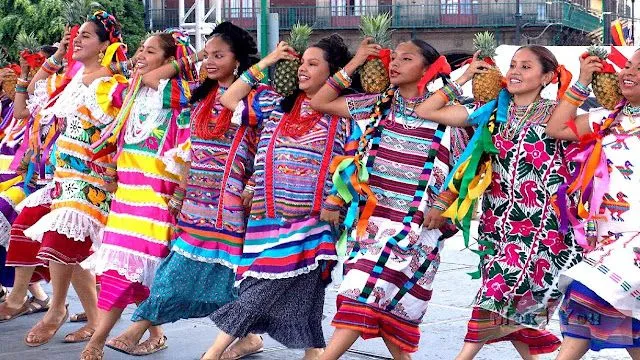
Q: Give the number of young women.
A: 7